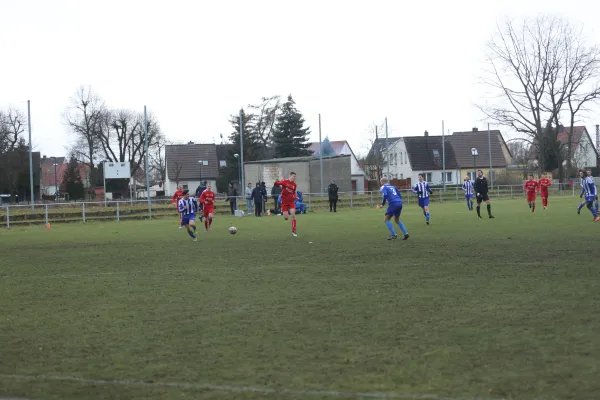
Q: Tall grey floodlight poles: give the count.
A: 7